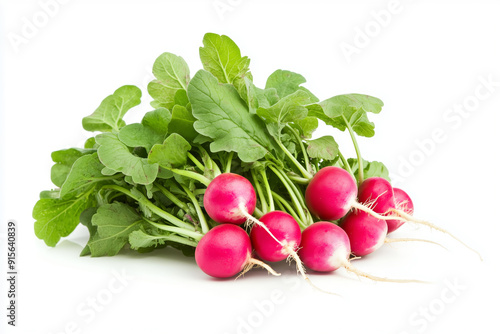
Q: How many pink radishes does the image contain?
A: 8